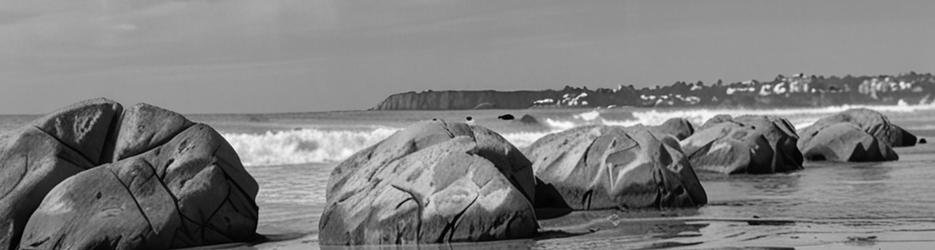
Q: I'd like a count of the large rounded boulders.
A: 5